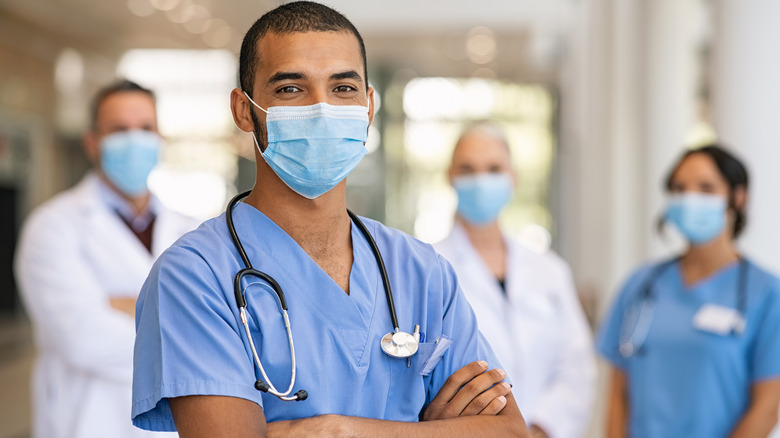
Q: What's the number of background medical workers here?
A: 3